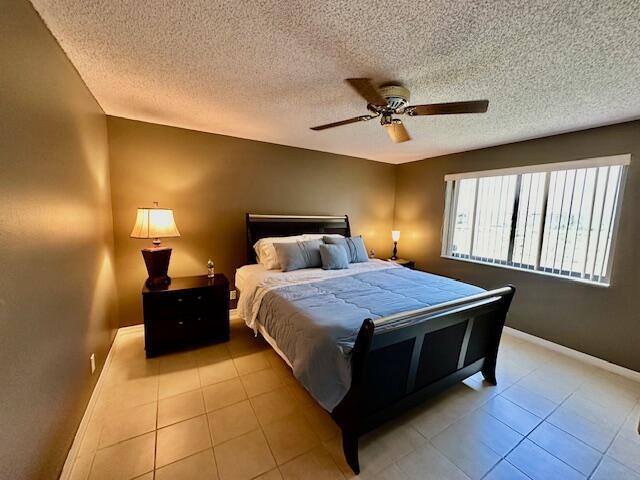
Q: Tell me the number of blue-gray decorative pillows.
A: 3